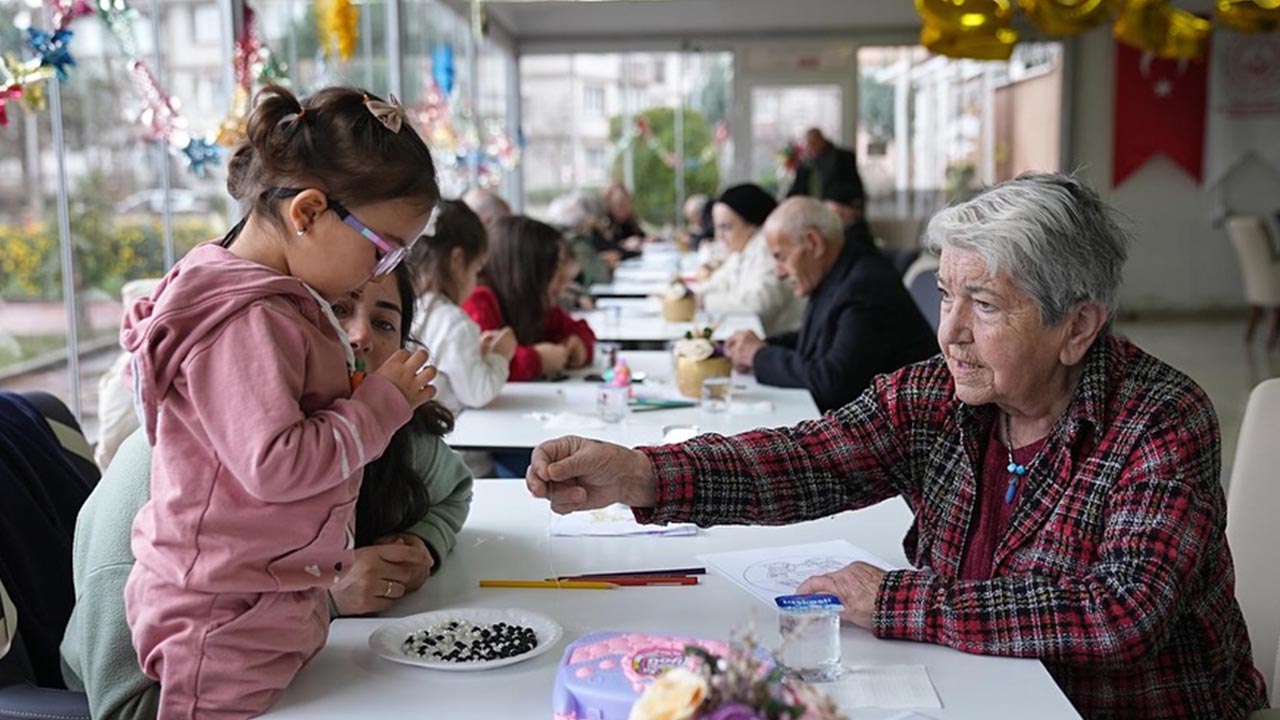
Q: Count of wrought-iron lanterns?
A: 0